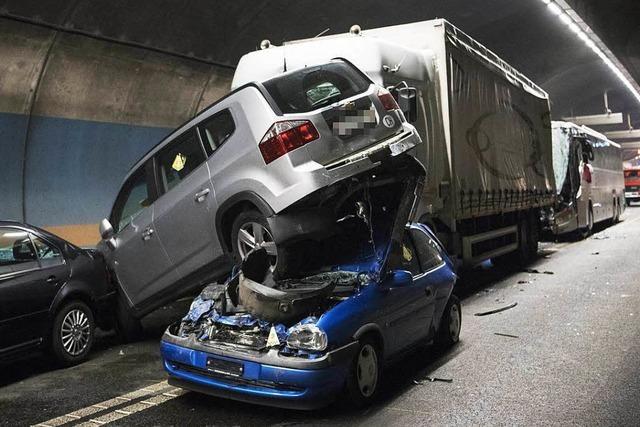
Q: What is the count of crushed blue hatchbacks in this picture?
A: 1